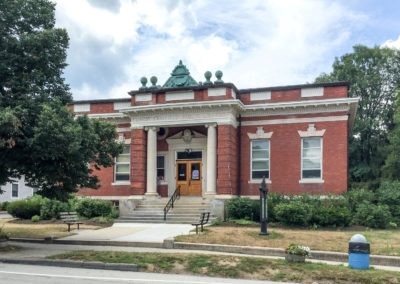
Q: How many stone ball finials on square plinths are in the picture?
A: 4